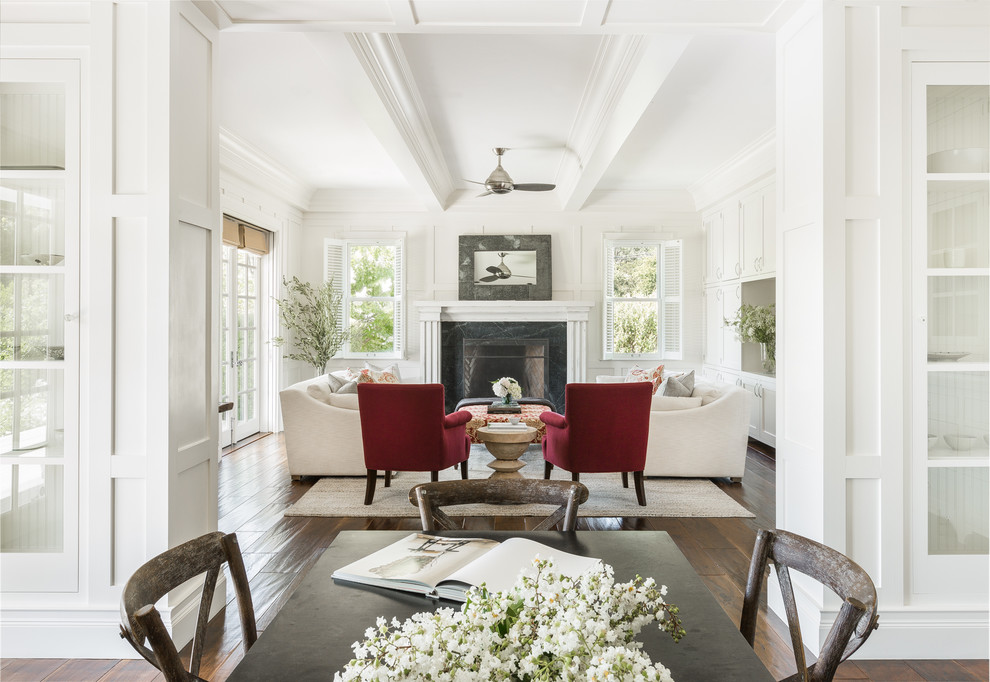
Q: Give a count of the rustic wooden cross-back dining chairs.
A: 3